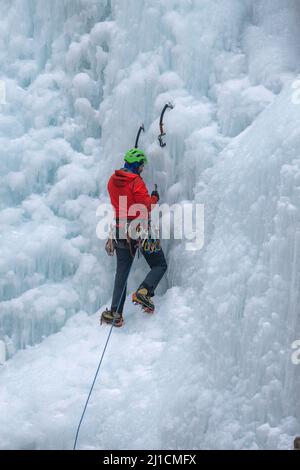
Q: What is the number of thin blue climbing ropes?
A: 1